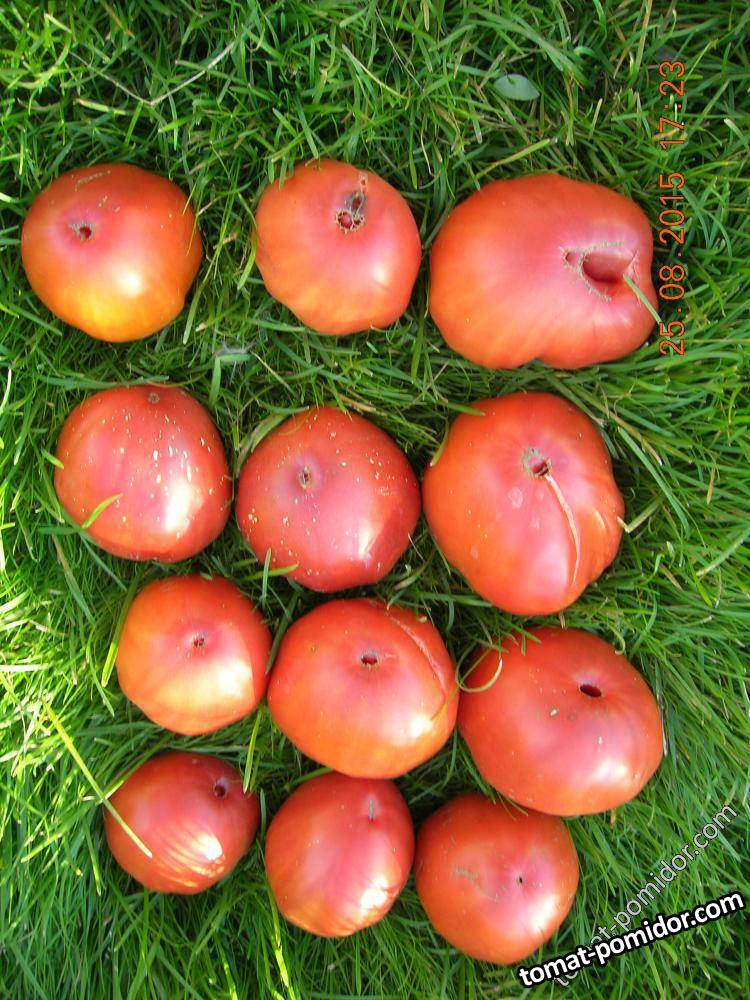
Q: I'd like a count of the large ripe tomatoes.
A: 12